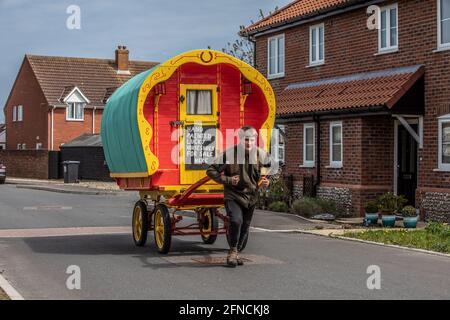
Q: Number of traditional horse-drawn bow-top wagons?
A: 1